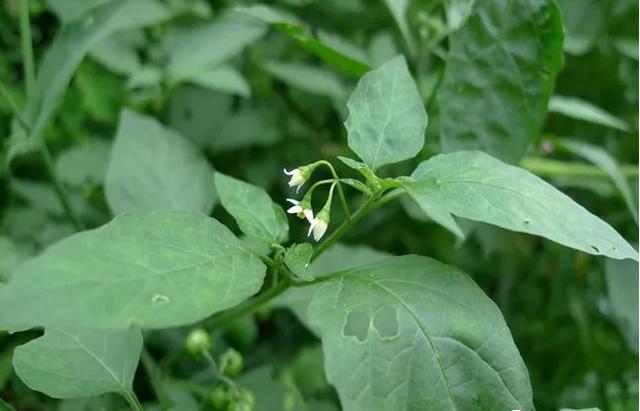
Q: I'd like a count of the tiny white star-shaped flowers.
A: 3